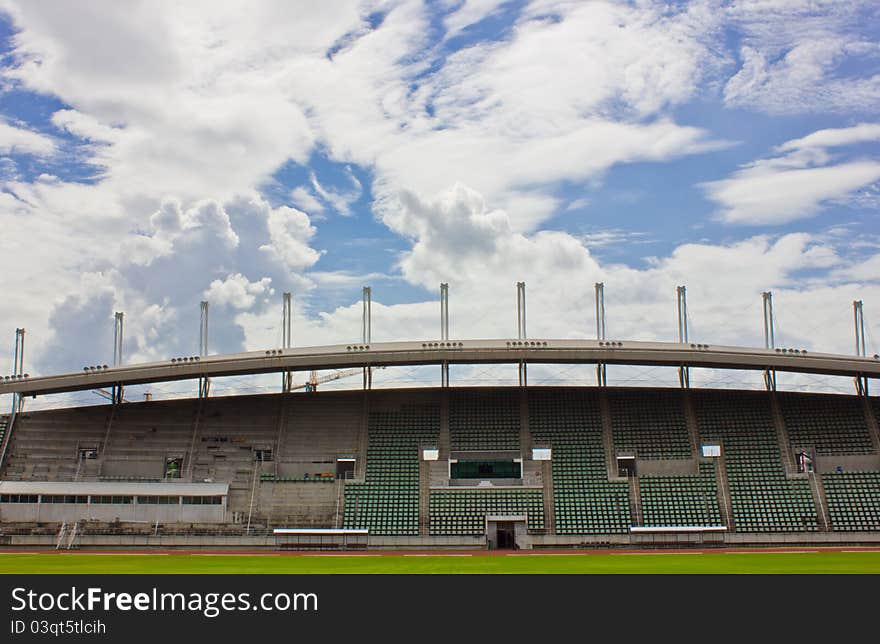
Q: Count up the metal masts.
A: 11